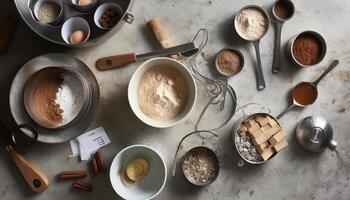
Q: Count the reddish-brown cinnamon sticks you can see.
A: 4